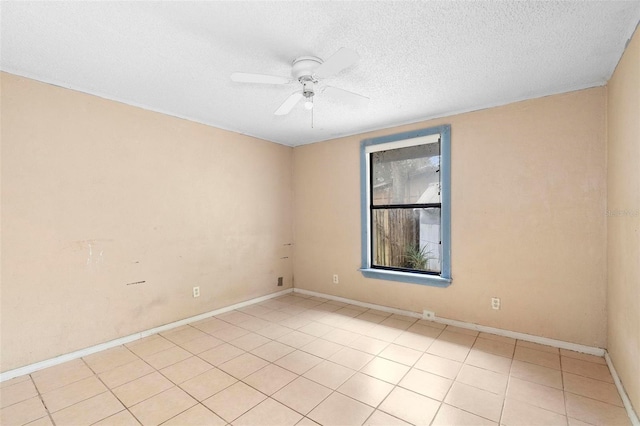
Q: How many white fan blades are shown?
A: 4